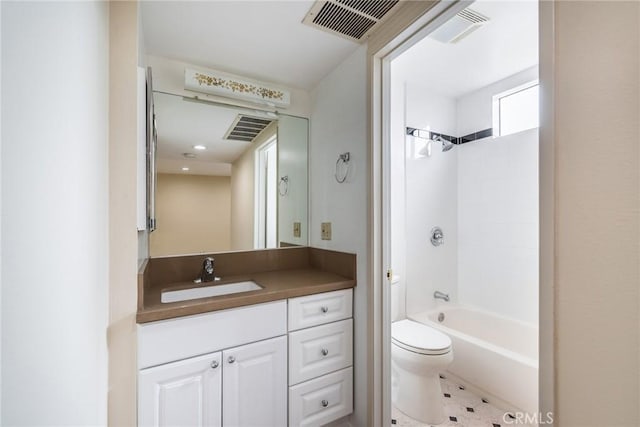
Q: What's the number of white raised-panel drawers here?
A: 3